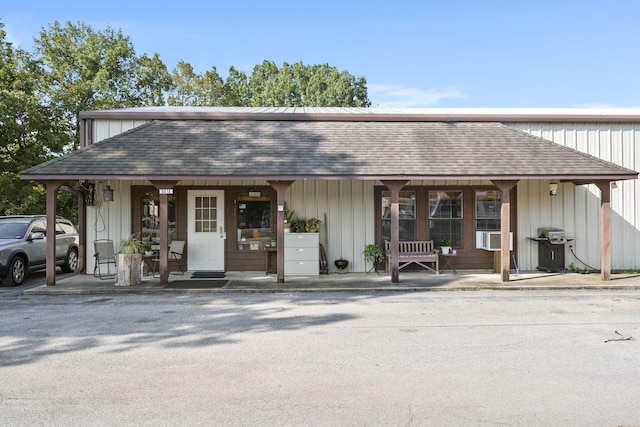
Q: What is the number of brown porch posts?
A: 6